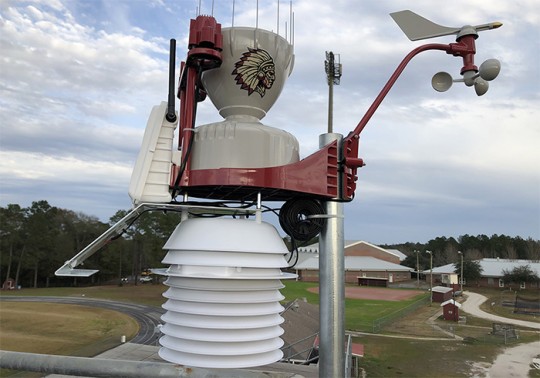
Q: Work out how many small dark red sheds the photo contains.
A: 2